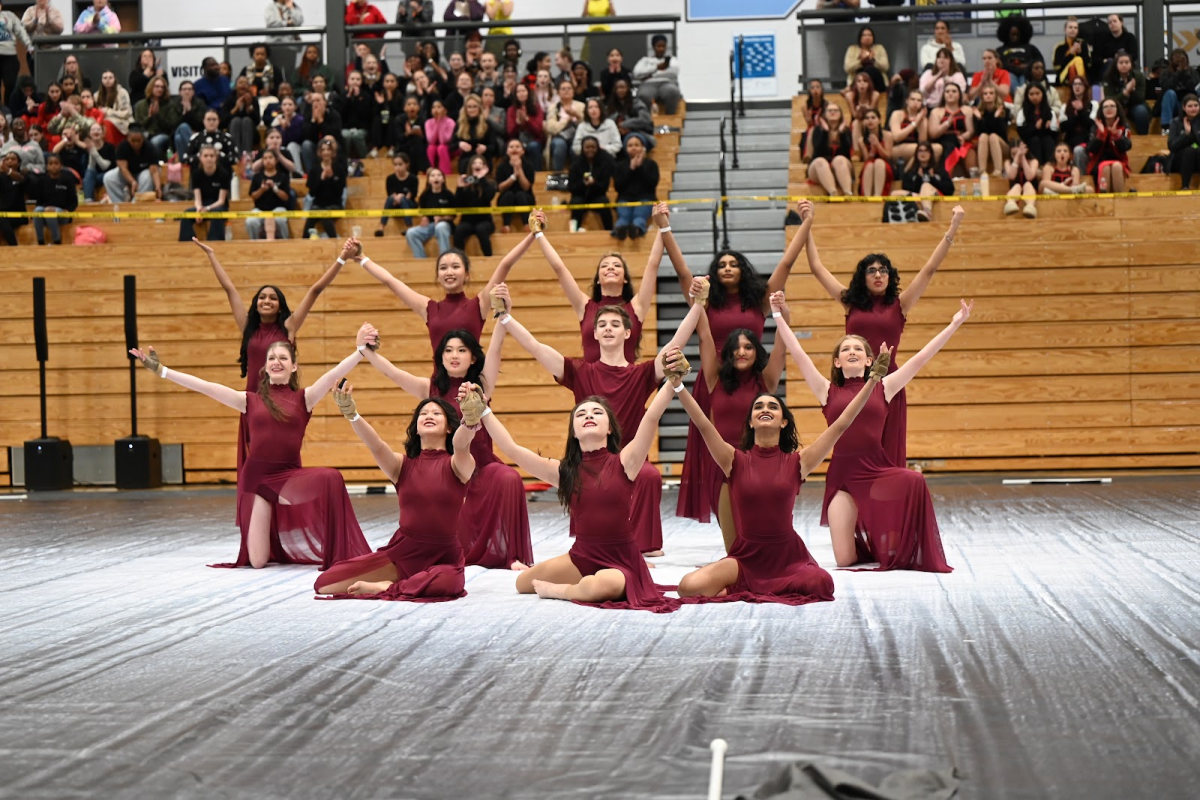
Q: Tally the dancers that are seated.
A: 3